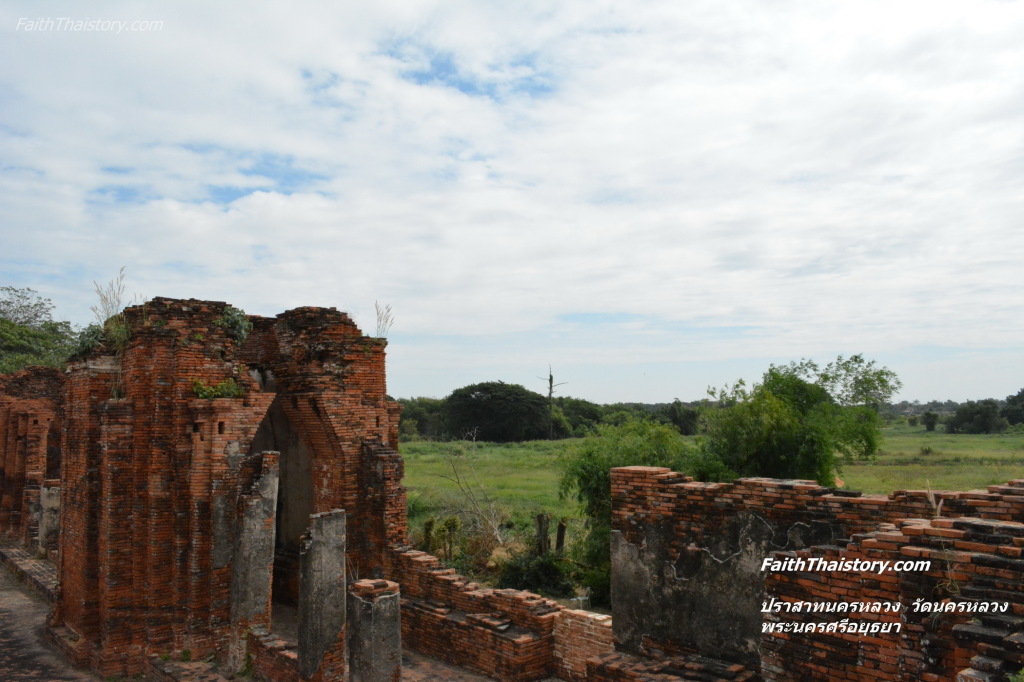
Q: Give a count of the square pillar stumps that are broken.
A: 3